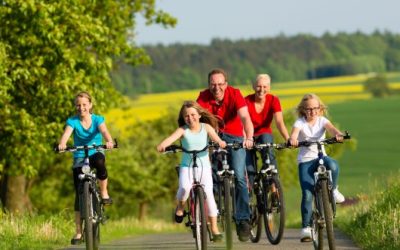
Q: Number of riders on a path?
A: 5